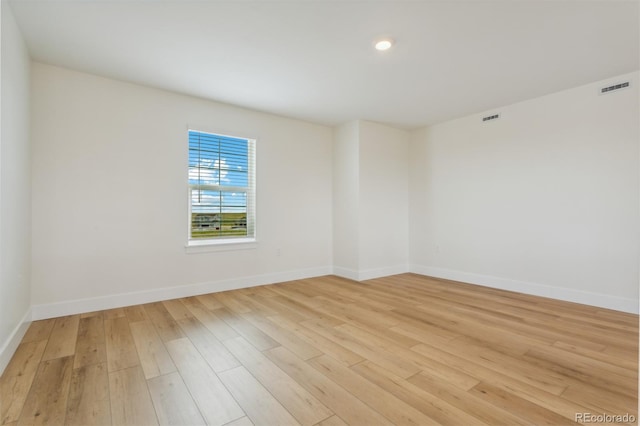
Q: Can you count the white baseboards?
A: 5